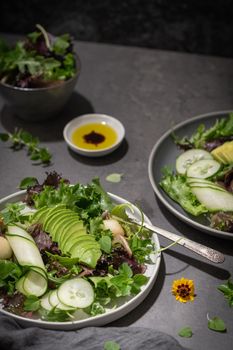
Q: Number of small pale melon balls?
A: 2